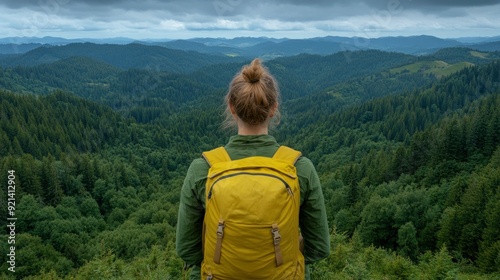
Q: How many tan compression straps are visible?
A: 2